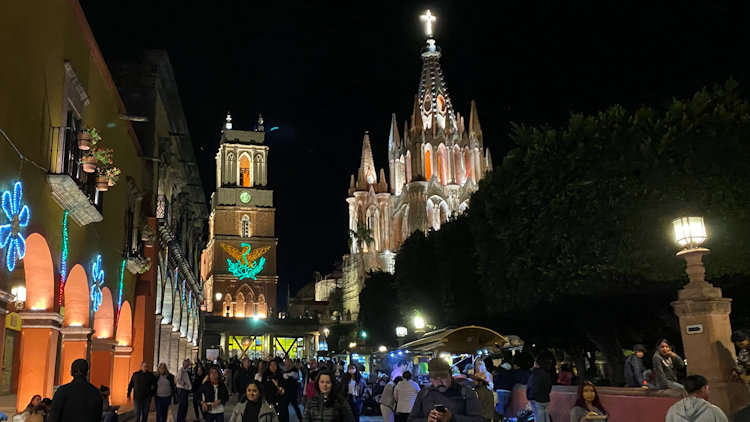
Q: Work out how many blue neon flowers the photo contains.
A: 2